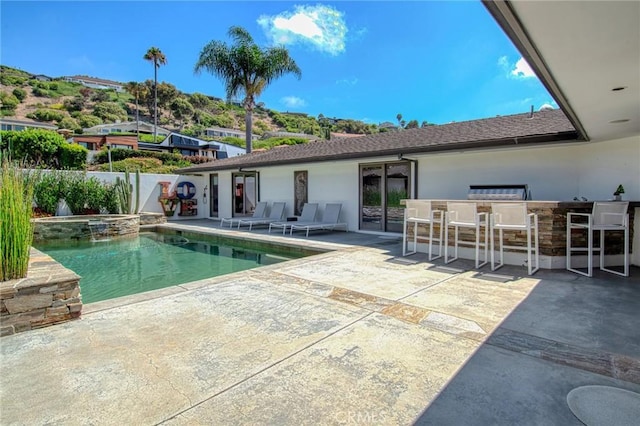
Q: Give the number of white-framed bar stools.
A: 4